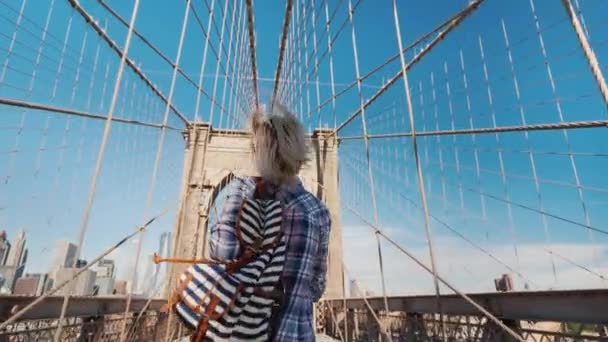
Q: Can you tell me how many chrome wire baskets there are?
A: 0